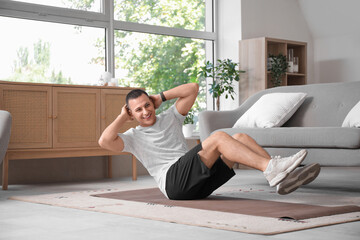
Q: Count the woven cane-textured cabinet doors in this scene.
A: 3